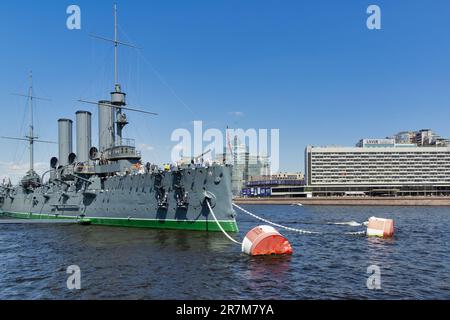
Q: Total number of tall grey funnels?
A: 3